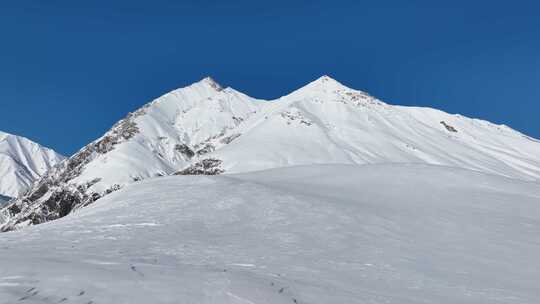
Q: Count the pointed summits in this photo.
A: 2